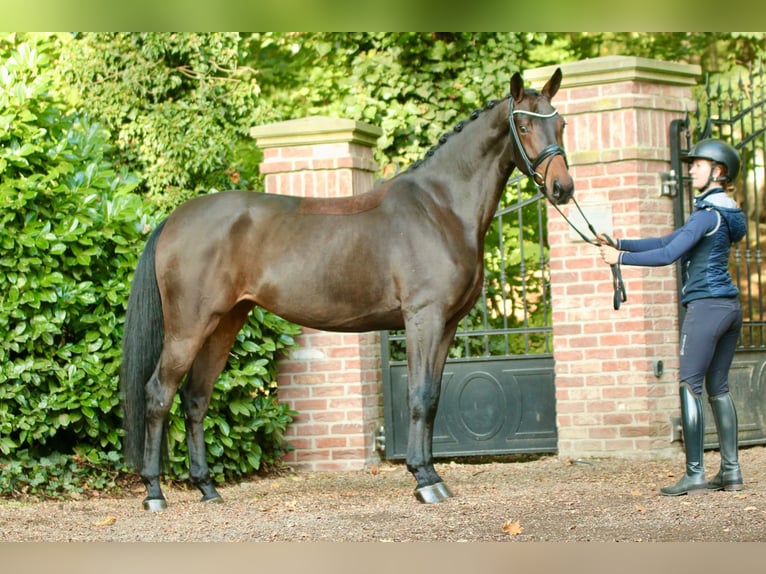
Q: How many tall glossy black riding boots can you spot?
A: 2